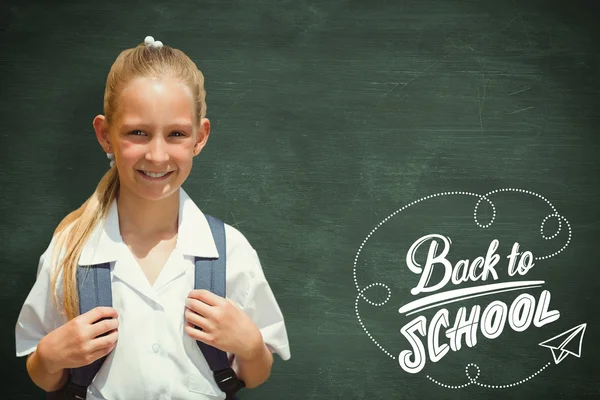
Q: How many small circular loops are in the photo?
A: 4